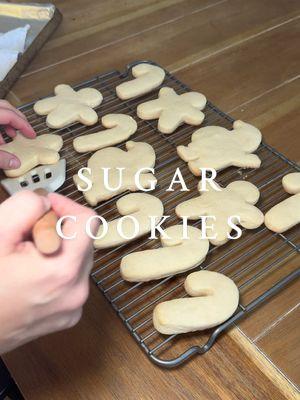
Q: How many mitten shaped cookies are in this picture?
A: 0